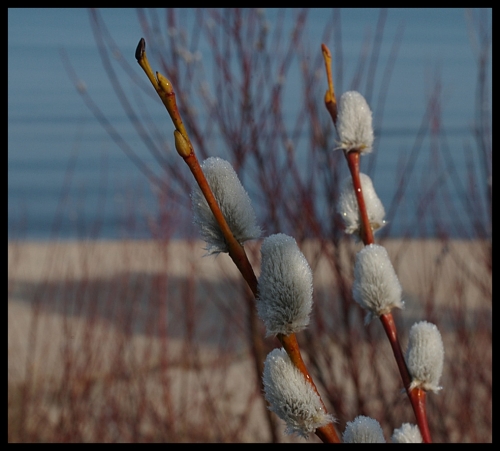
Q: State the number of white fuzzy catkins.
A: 9